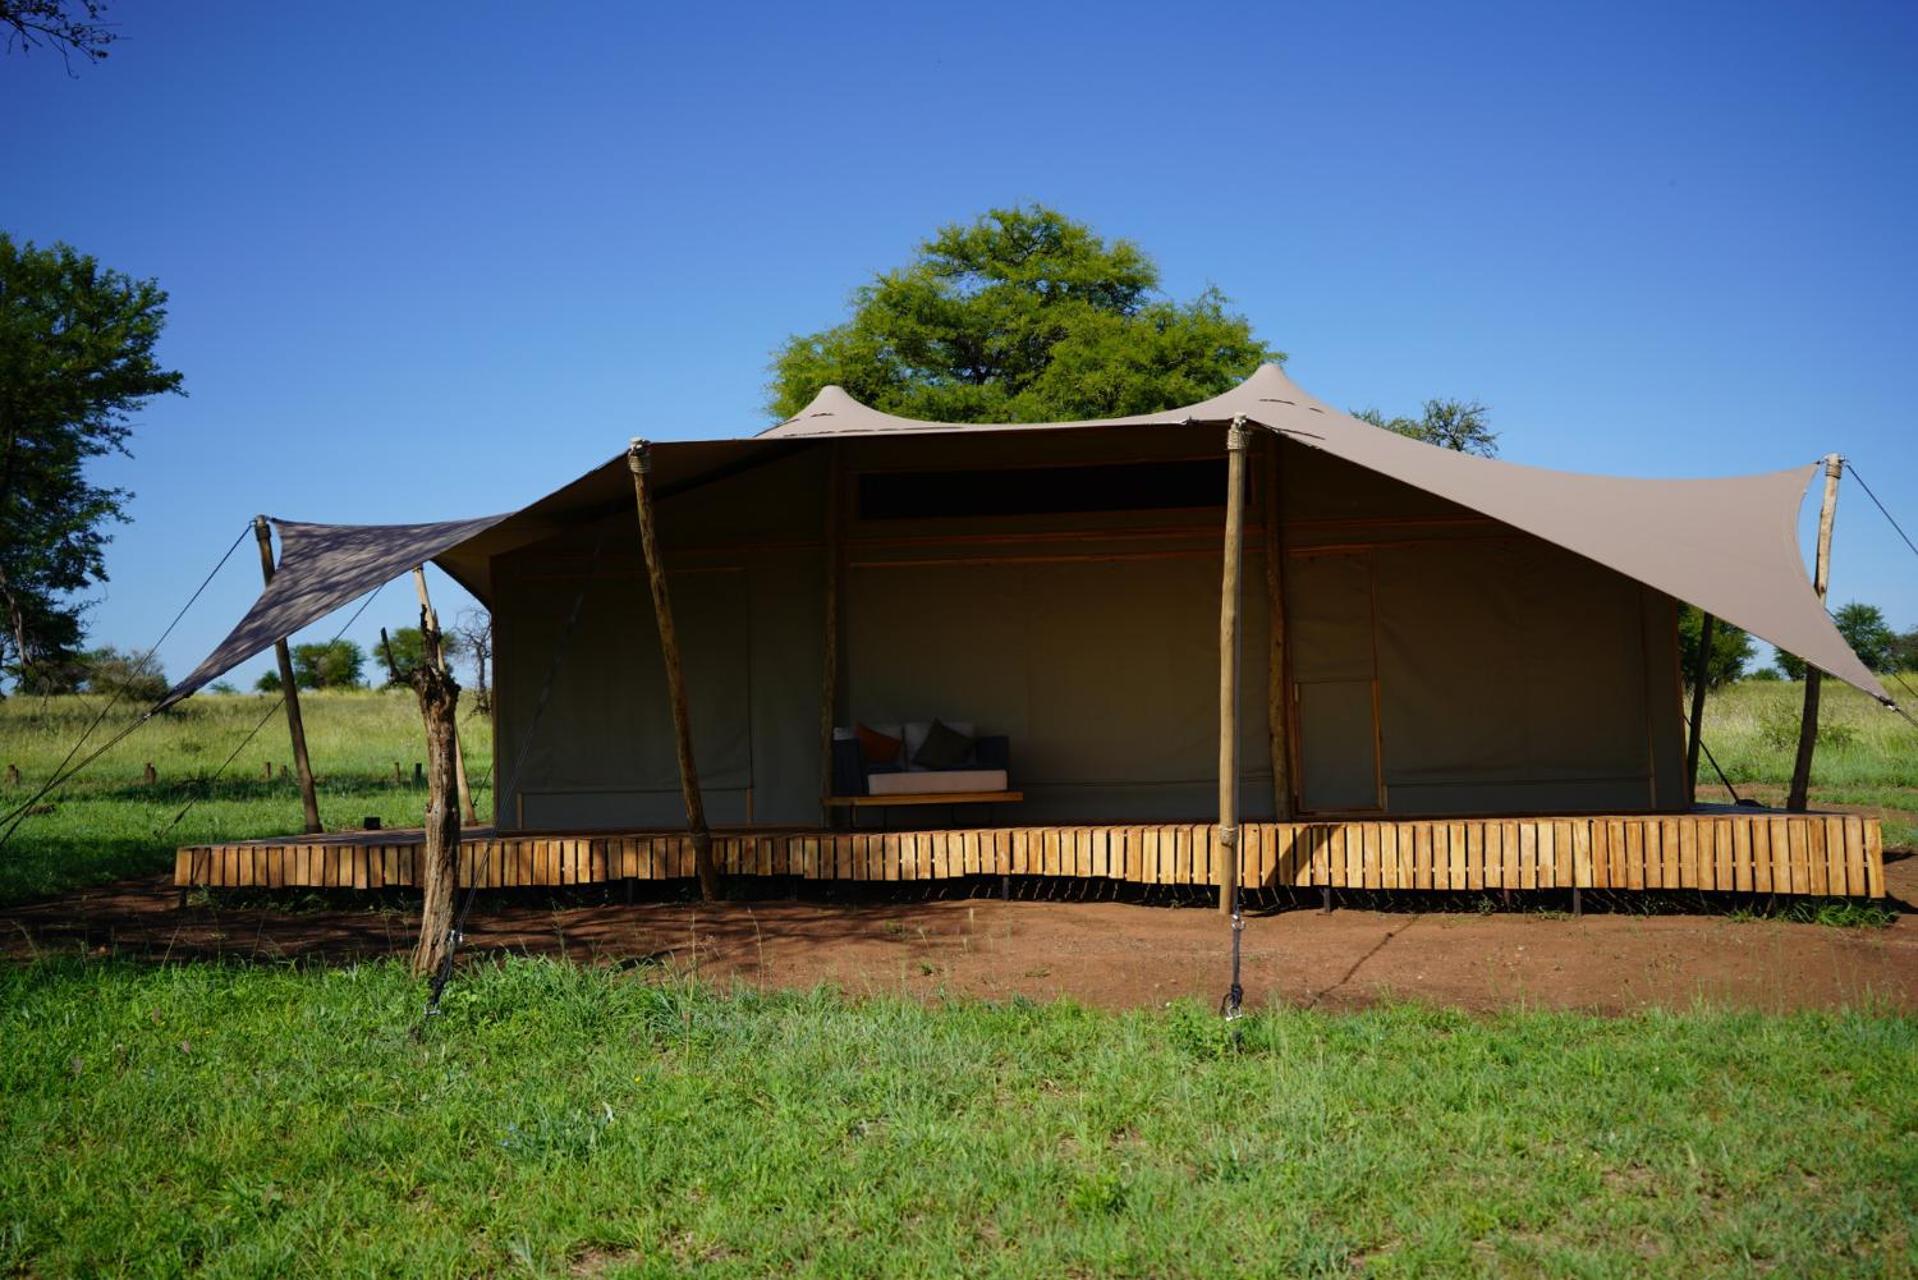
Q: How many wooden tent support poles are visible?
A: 8